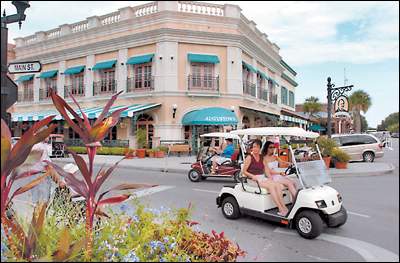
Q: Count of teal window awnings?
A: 9